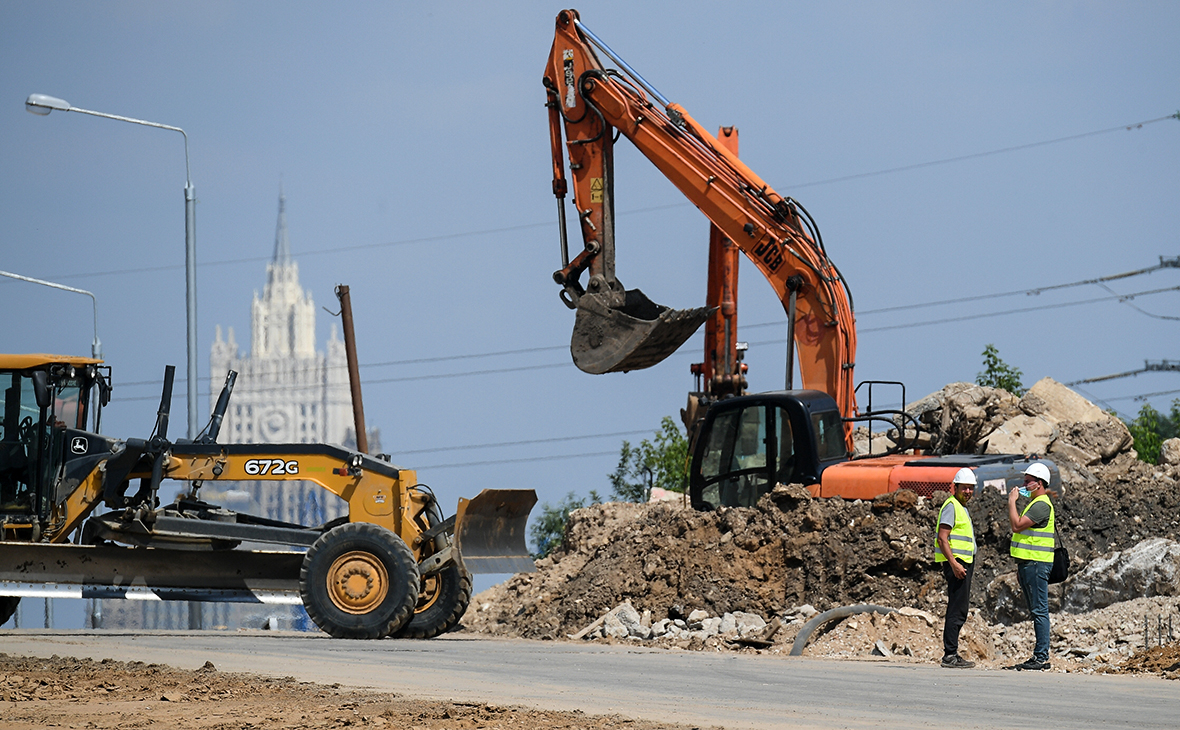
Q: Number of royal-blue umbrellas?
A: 0